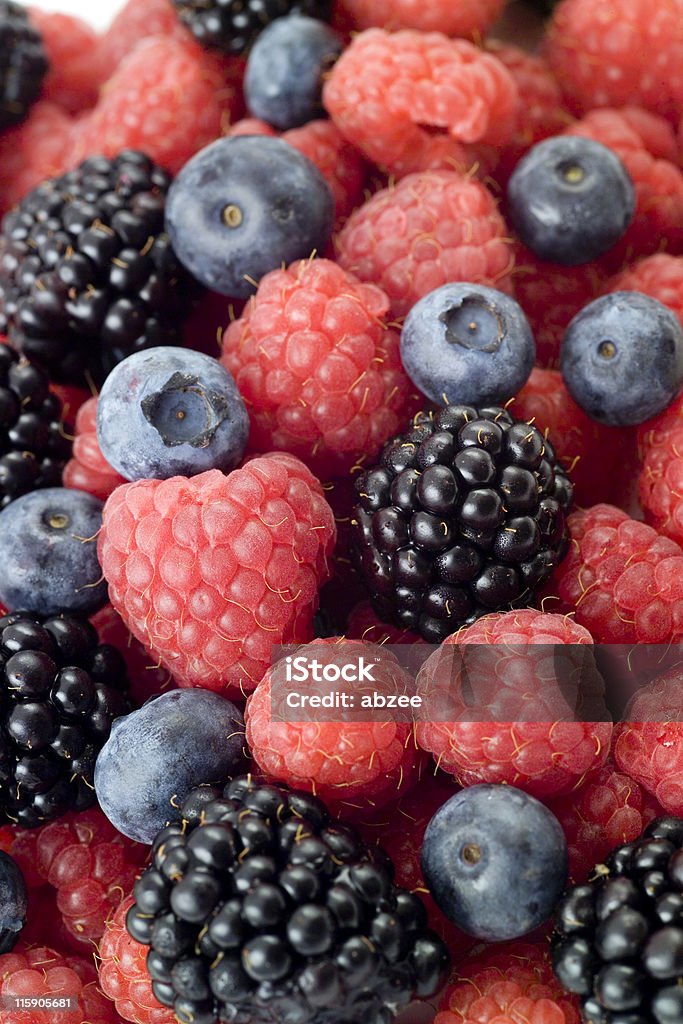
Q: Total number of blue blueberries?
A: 10